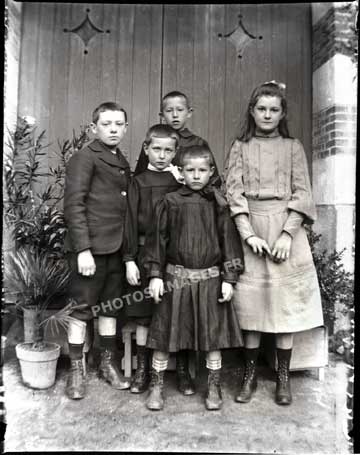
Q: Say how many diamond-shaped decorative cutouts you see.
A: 2